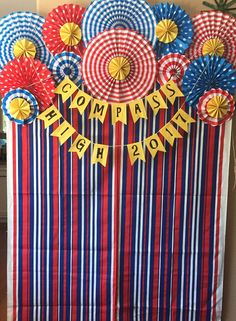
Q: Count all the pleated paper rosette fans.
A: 12